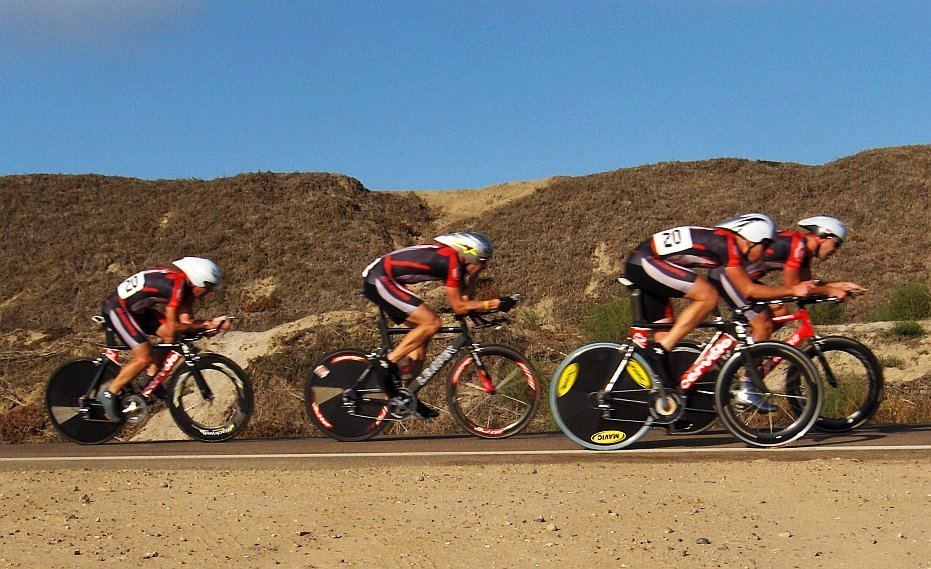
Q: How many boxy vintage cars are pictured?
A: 0